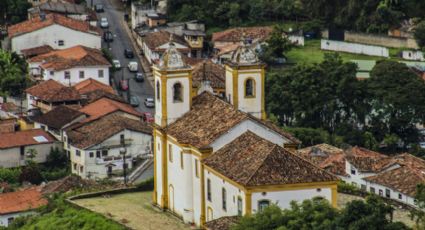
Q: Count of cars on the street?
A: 11